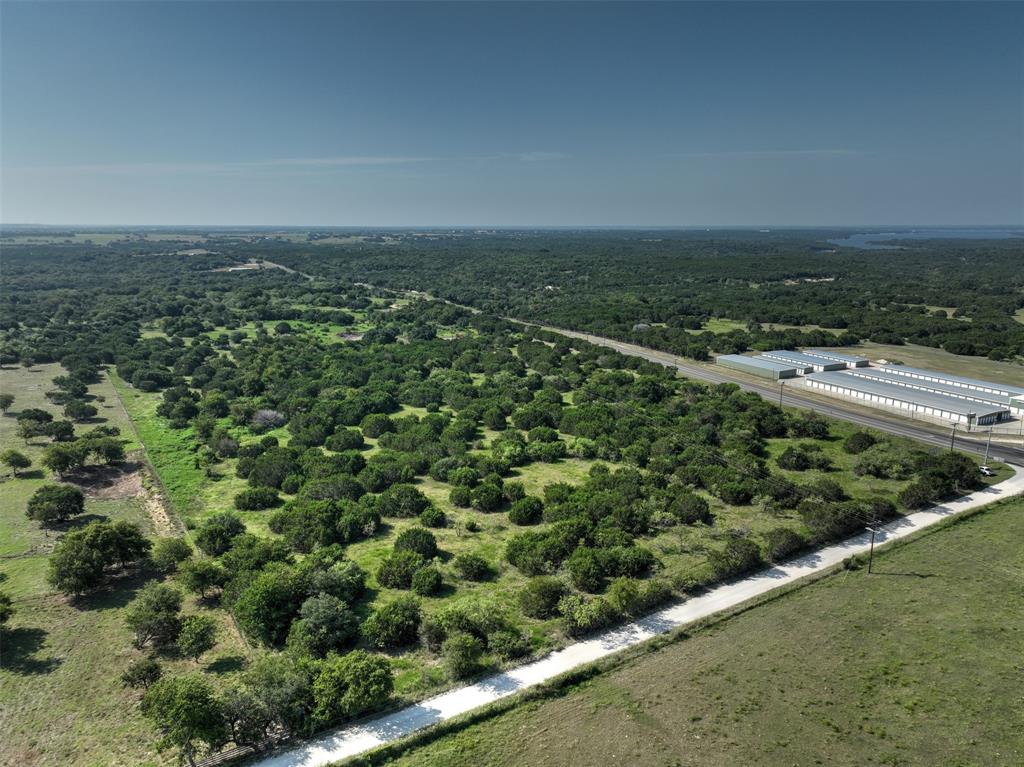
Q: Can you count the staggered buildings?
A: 7